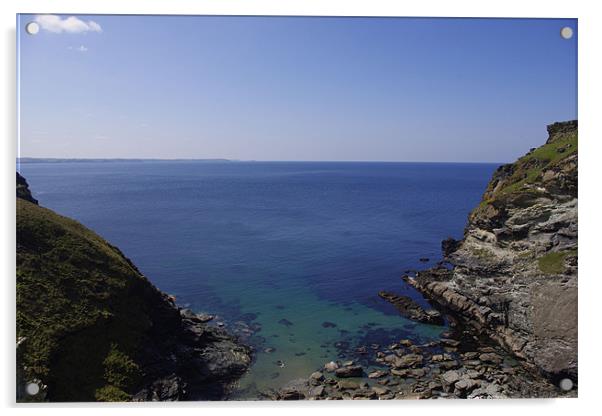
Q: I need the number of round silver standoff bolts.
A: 4